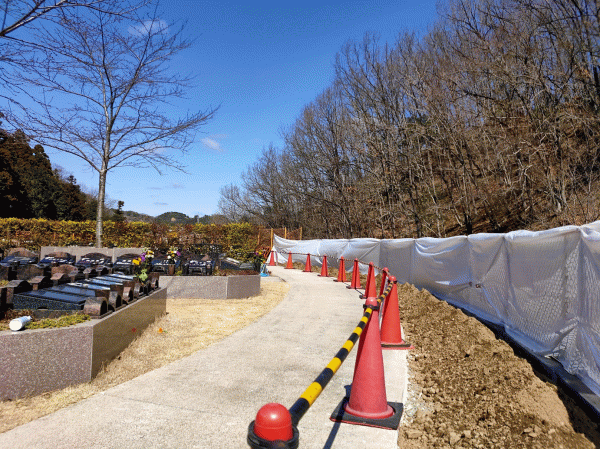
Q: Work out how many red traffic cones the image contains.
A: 11